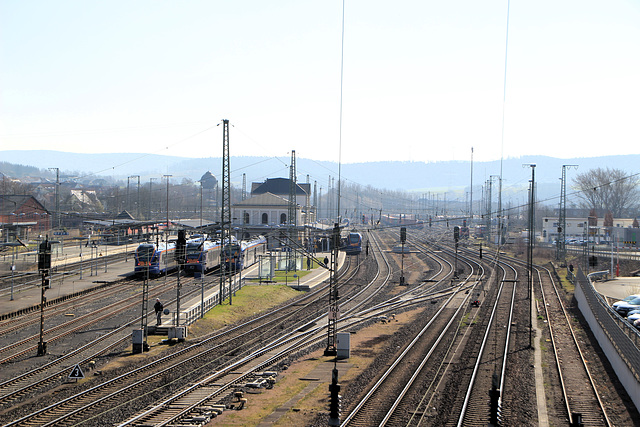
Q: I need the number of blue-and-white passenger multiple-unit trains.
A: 4